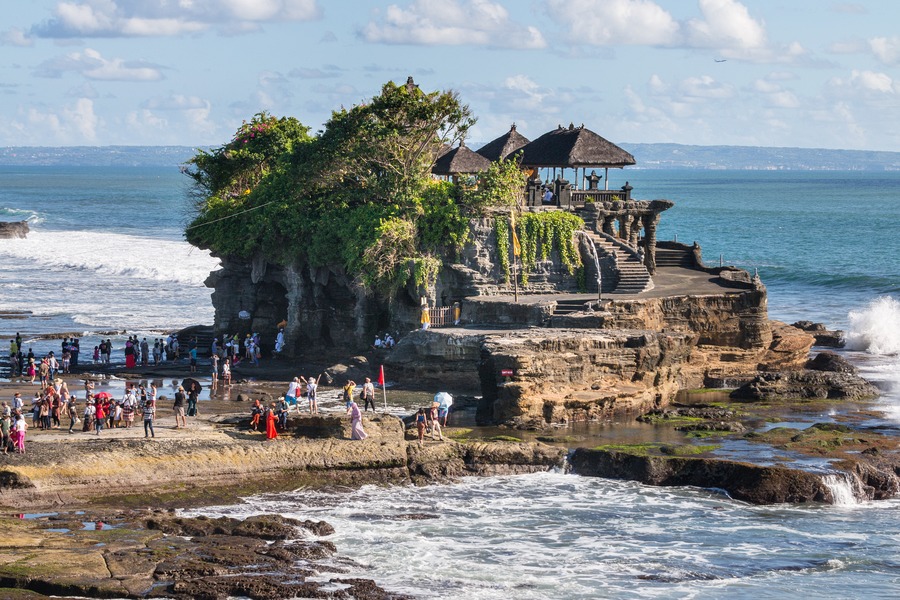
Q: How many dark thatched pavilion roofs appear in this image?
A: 3